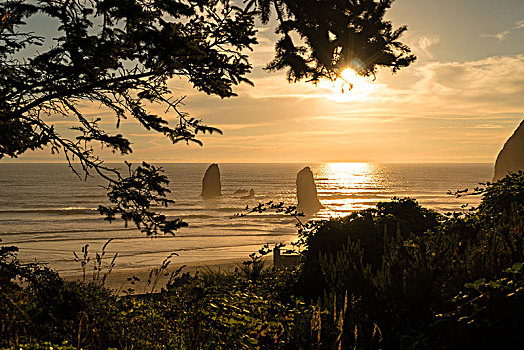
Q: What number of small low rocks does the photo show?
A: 2